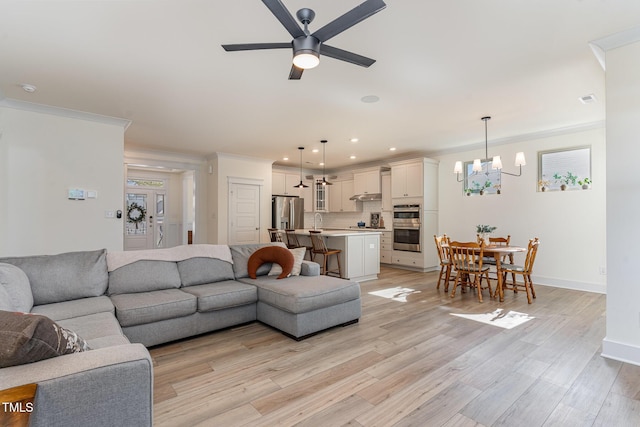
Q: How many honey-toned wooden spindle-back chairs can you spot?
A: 4